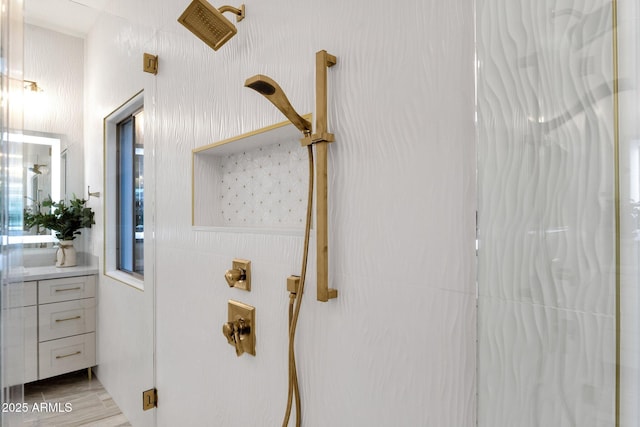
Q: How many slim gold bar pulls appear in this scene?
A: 3